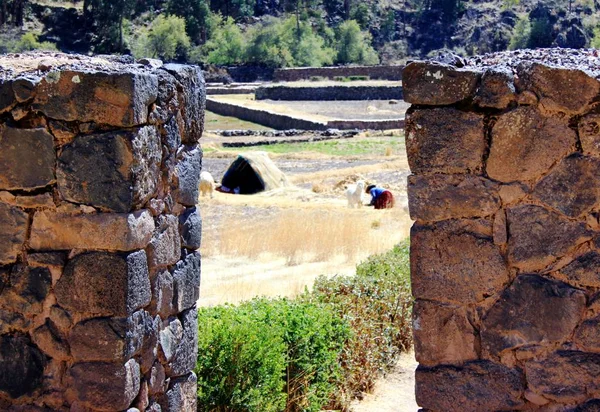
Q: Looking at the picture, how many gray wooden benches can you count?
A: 0